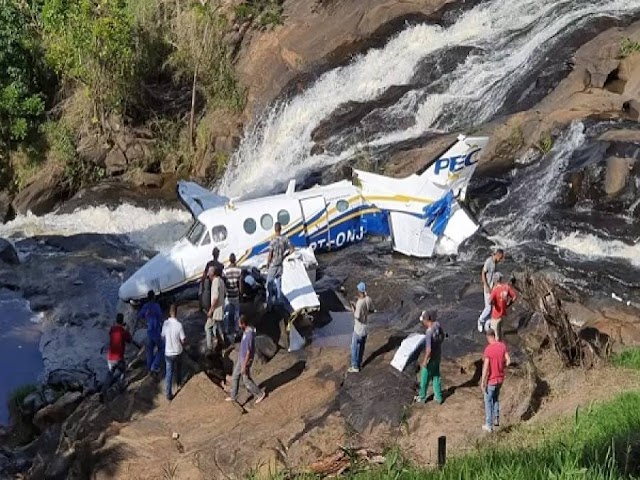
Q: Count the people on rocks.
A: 13